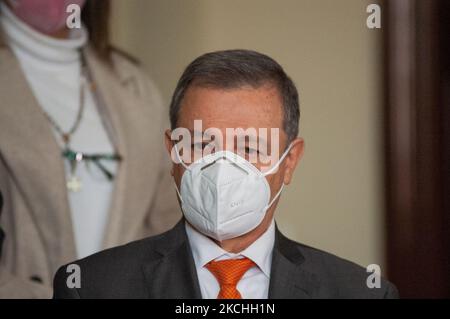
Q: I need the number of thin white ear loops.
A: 2